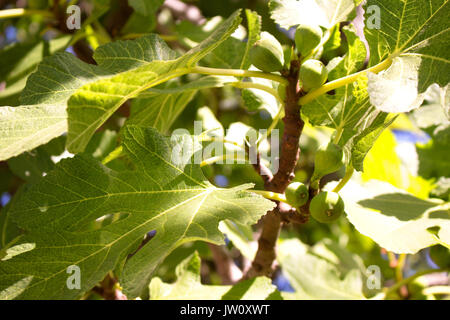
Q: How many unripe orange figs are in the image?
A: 0